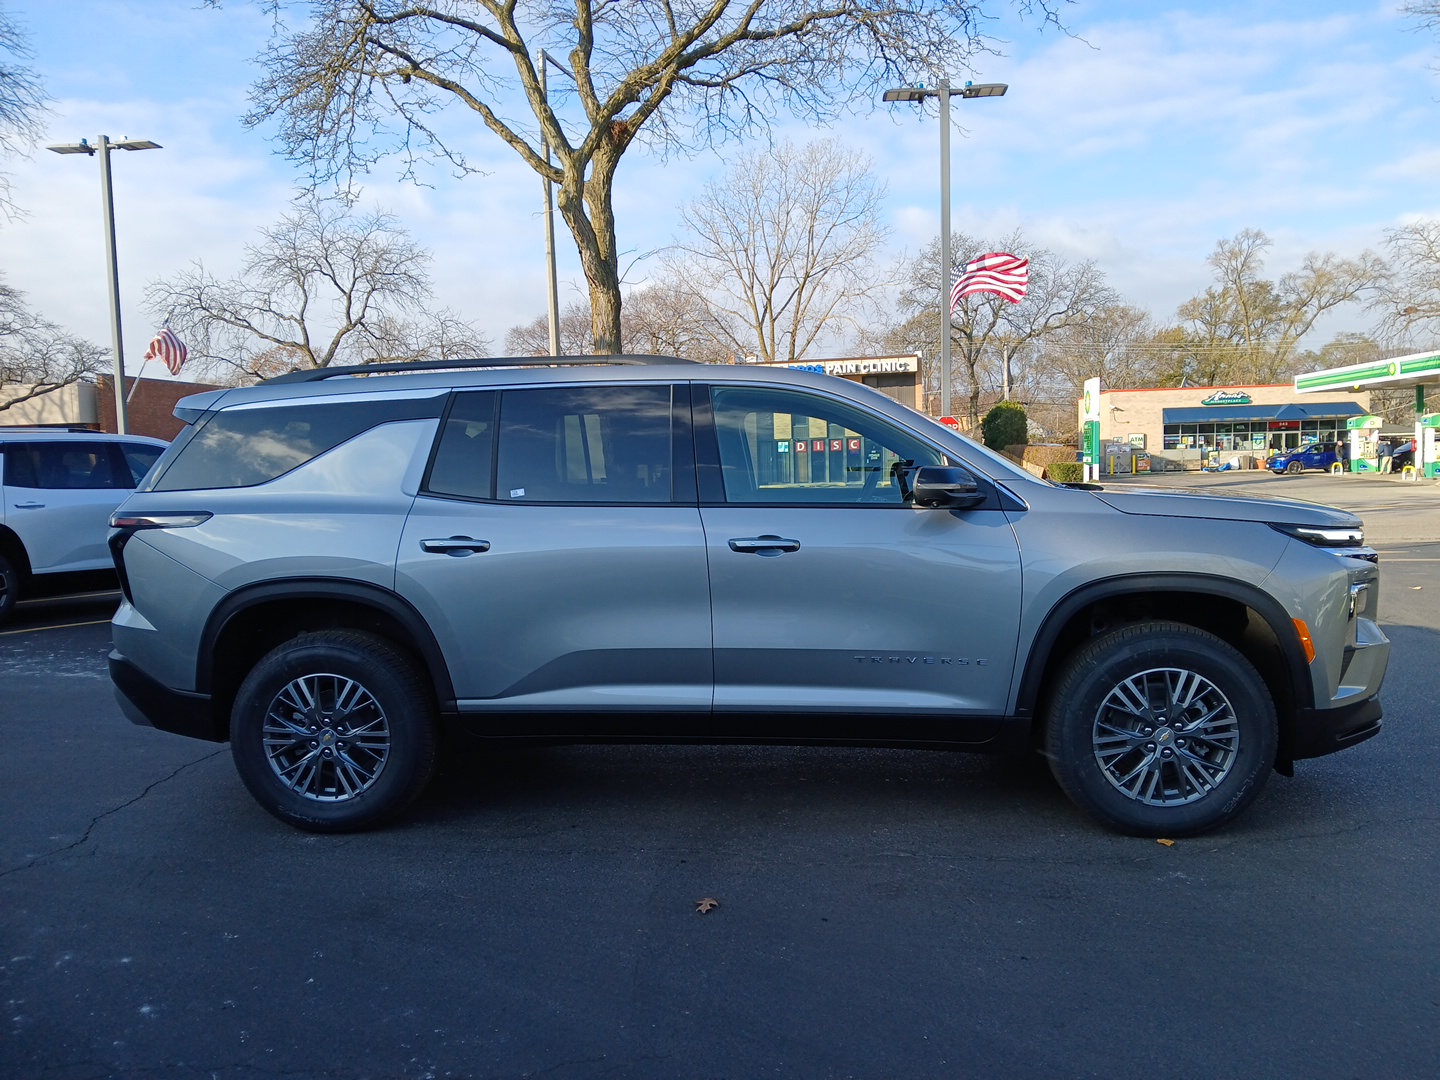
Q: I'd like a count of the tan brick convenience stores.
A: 1